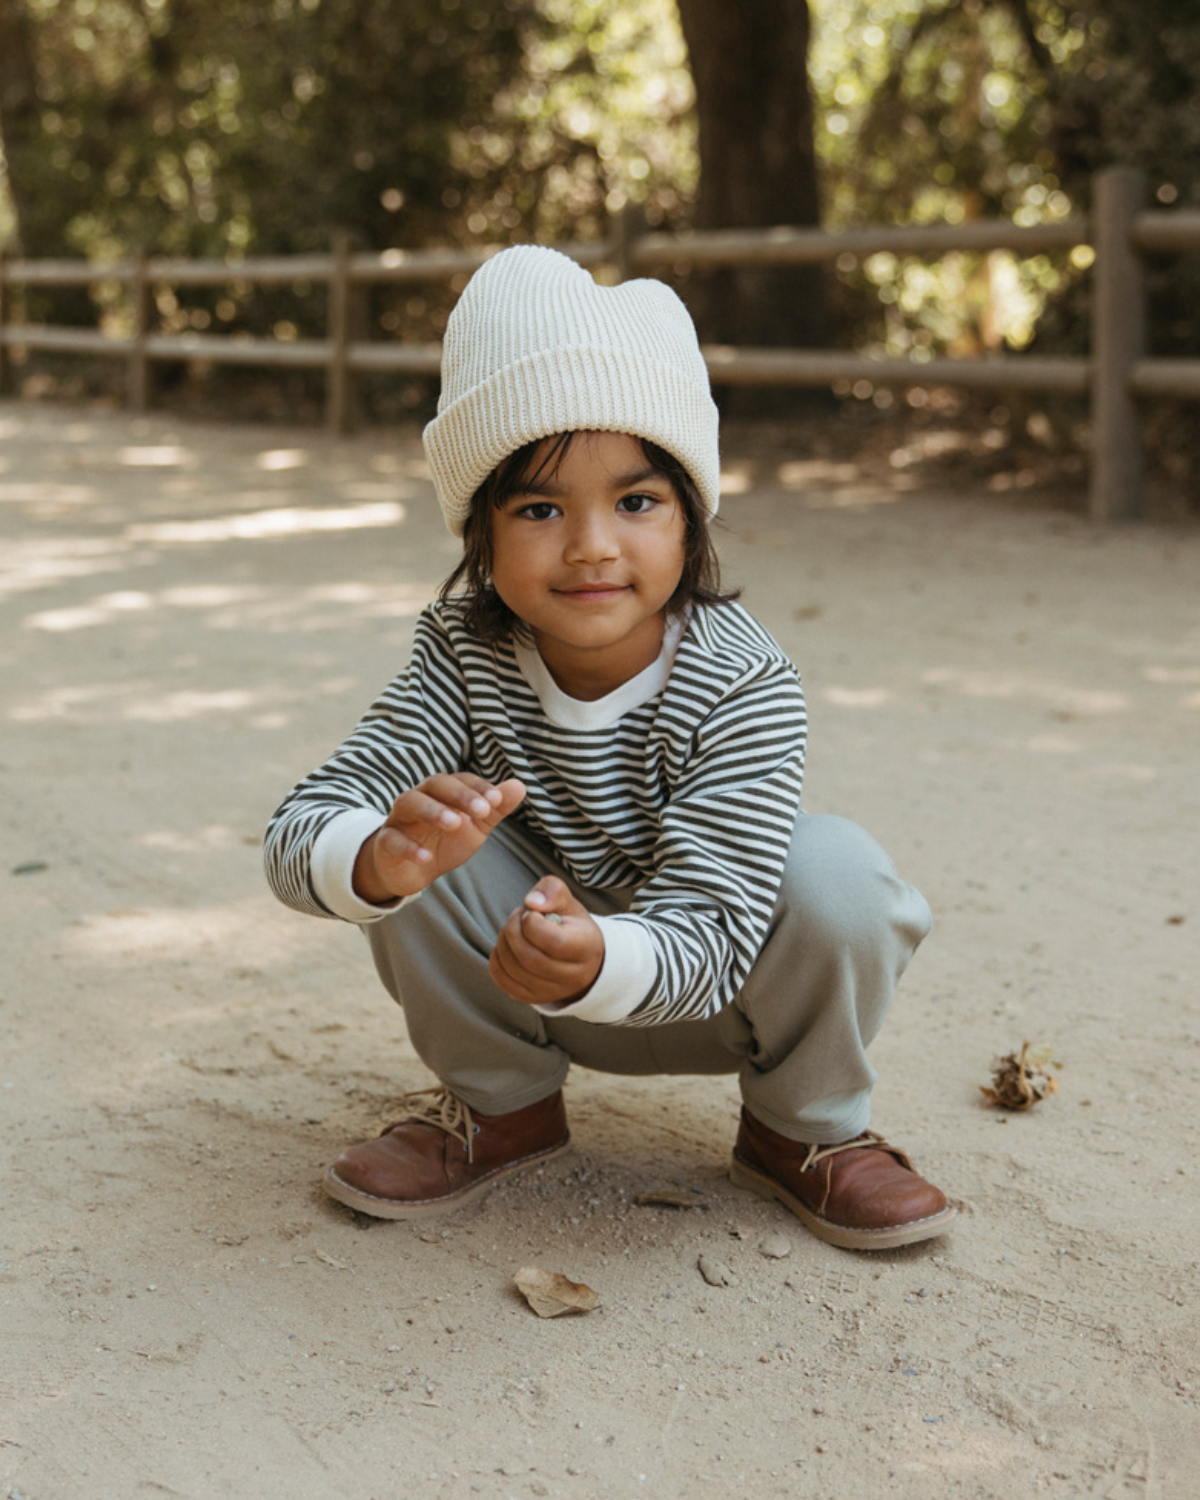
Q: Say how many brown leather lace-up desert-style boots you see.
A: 2